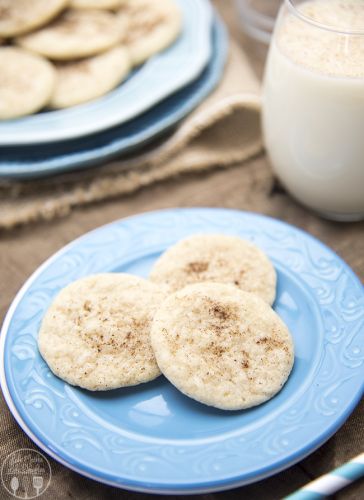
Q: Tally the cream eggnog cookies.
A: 9